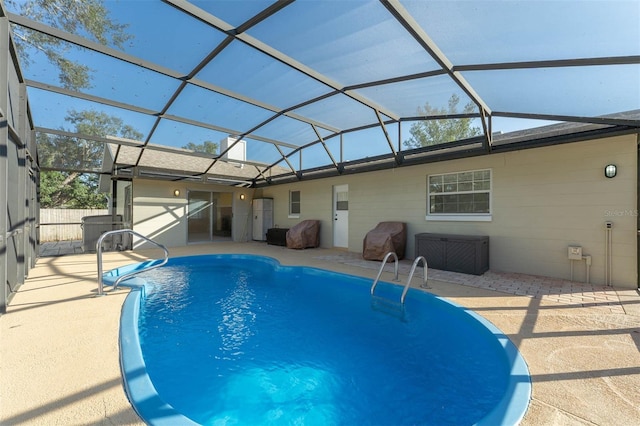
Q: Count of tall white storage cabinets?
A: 1